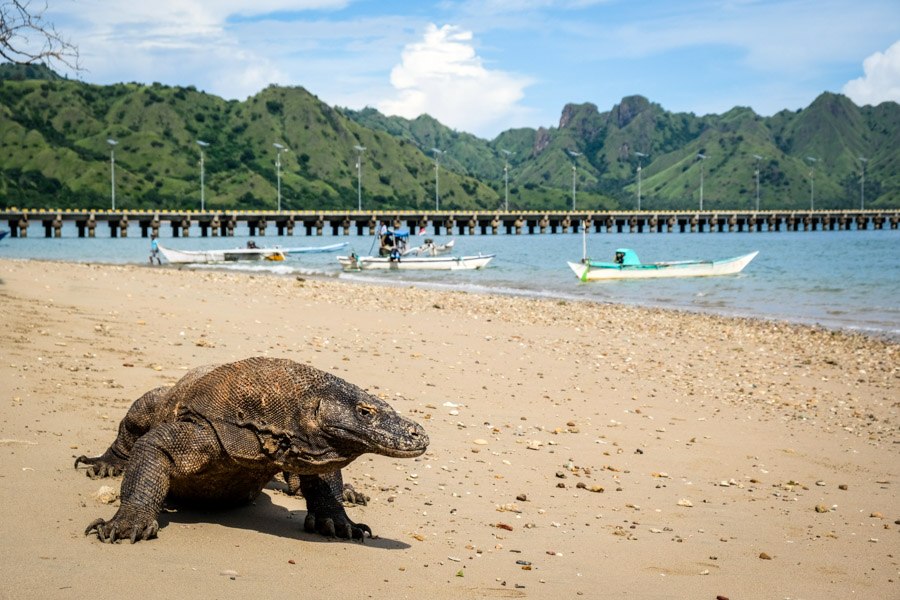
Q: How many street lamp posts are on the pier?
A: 12